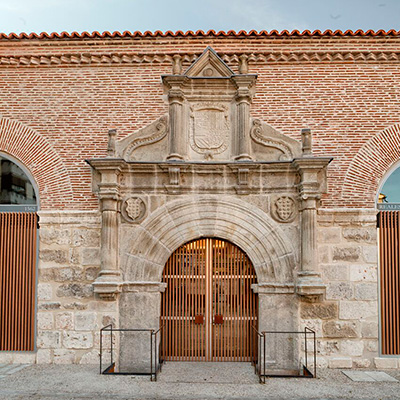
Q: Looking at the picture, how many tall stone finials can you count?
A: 4